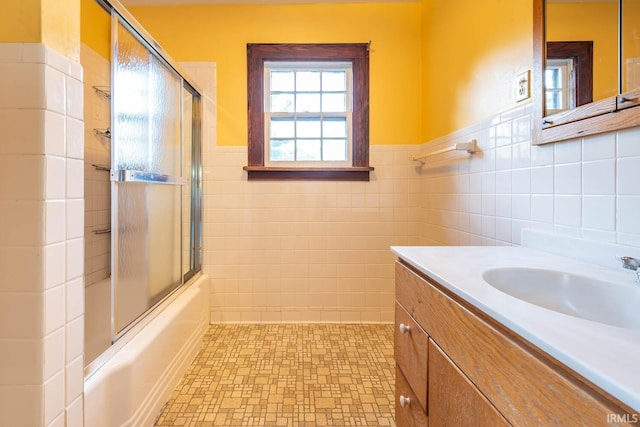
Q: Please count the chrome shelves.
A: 4